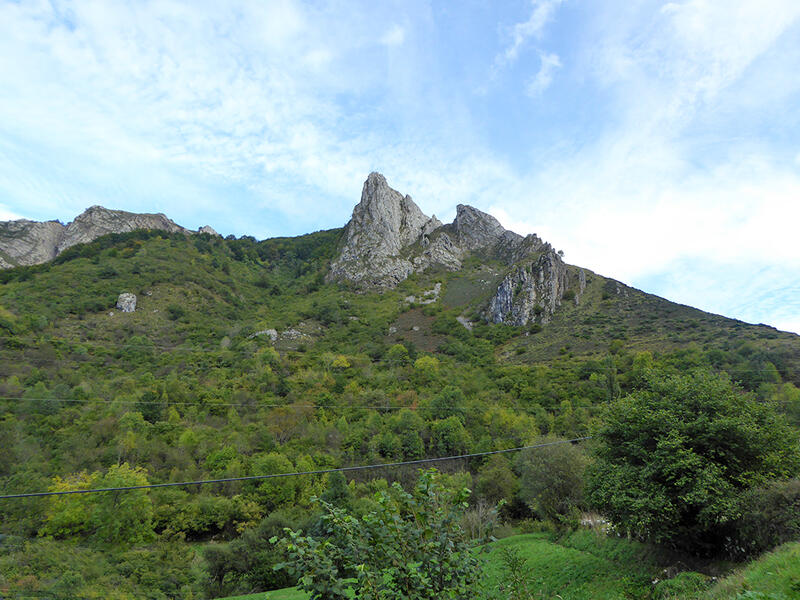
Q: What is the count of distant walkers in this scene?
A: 0